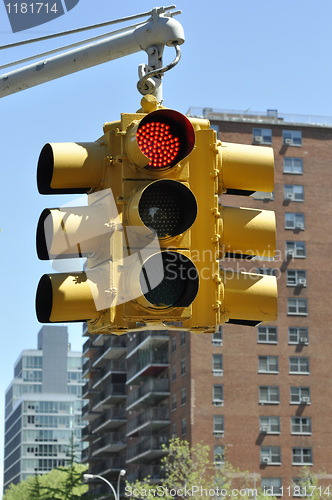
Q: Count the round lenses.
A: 3